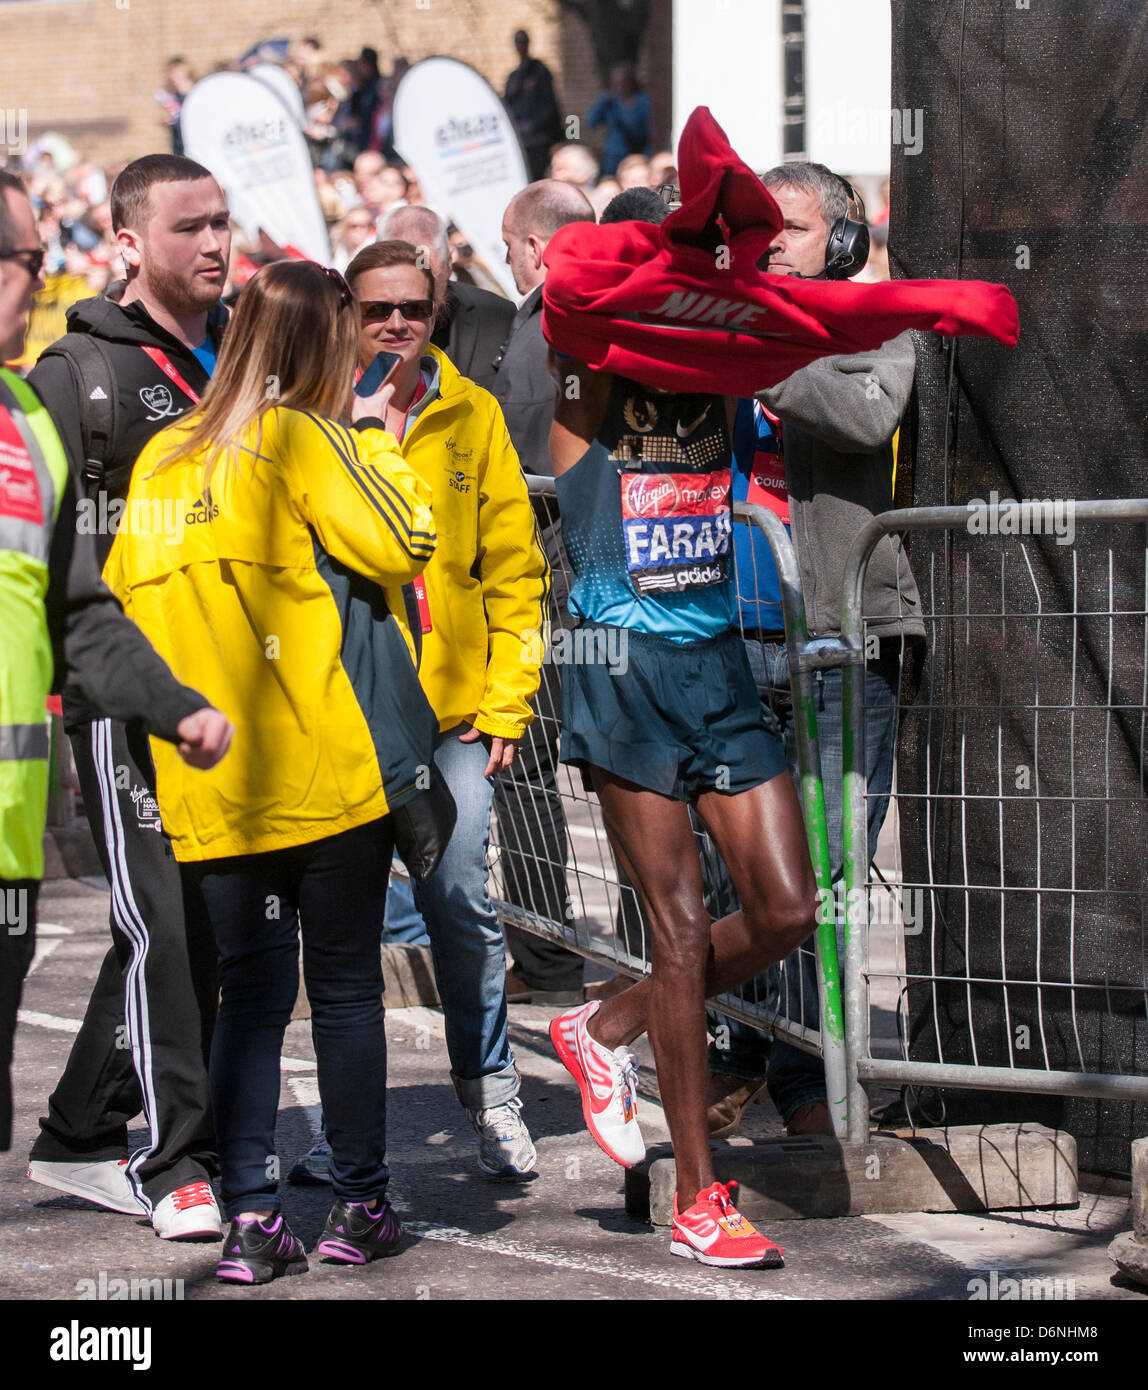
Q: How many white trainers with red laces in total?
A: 2